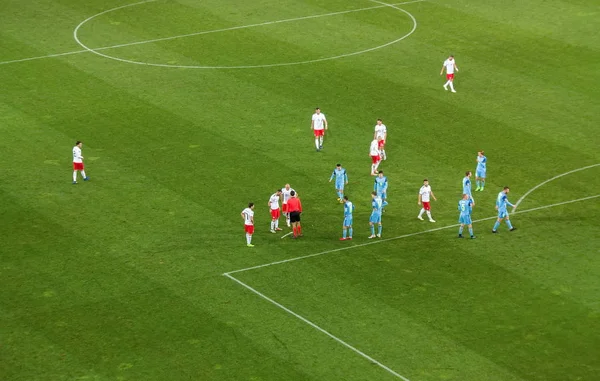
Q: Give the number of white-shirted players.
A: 9